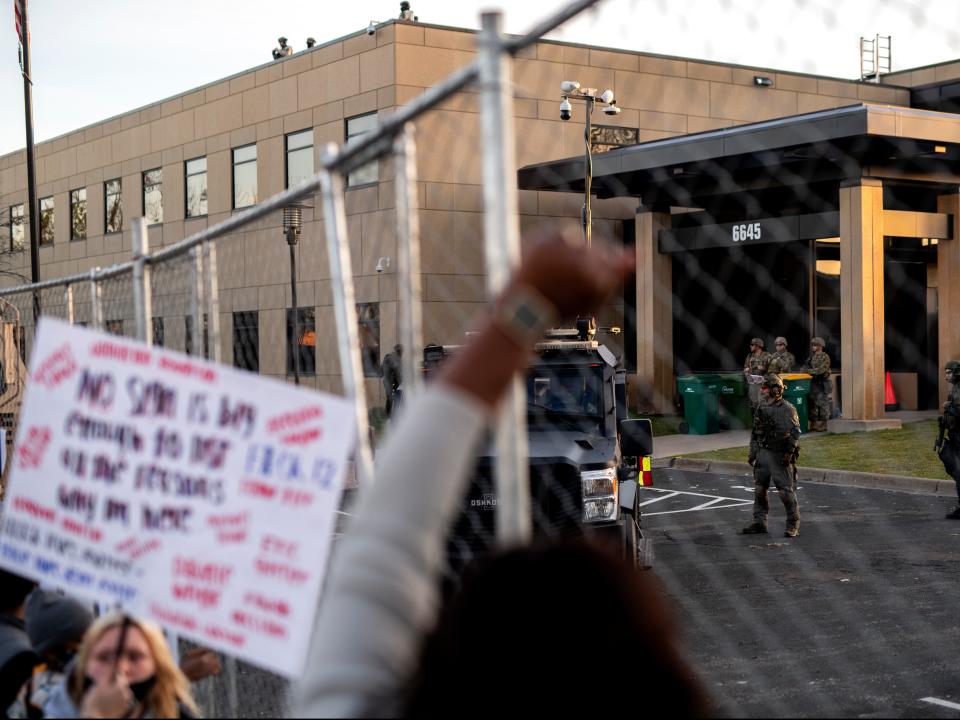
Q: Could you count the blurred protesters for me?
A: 4